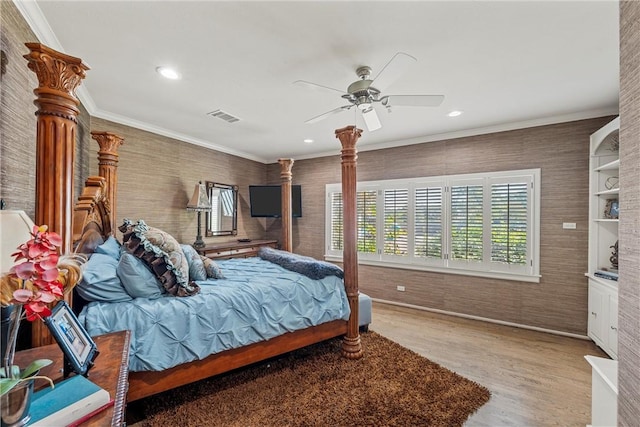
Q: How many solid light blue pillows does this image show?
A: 3